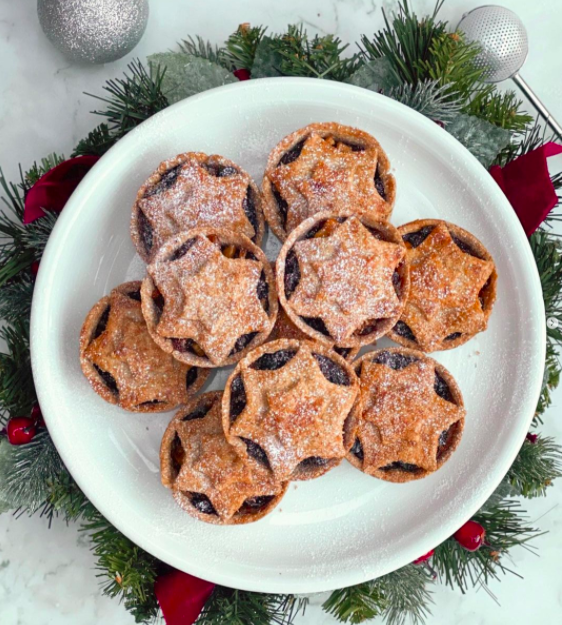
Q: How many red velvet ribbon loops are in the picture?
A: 3